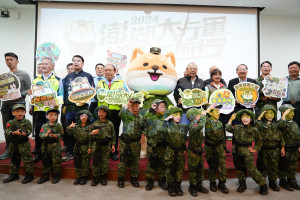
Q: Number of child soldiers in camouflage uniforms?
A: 12